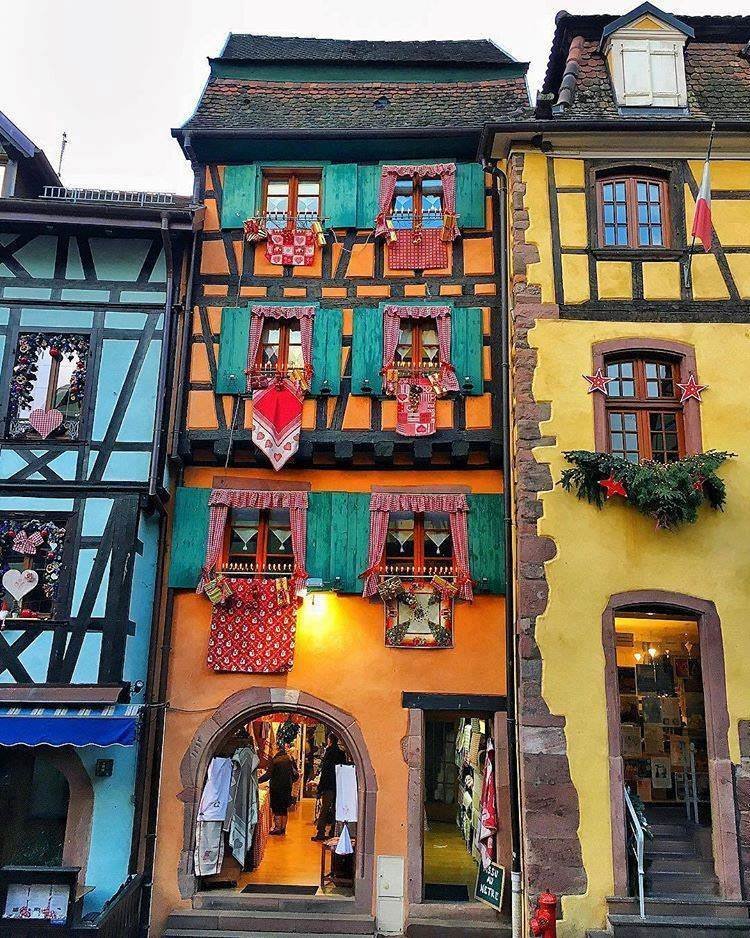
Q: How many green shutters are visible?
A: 12